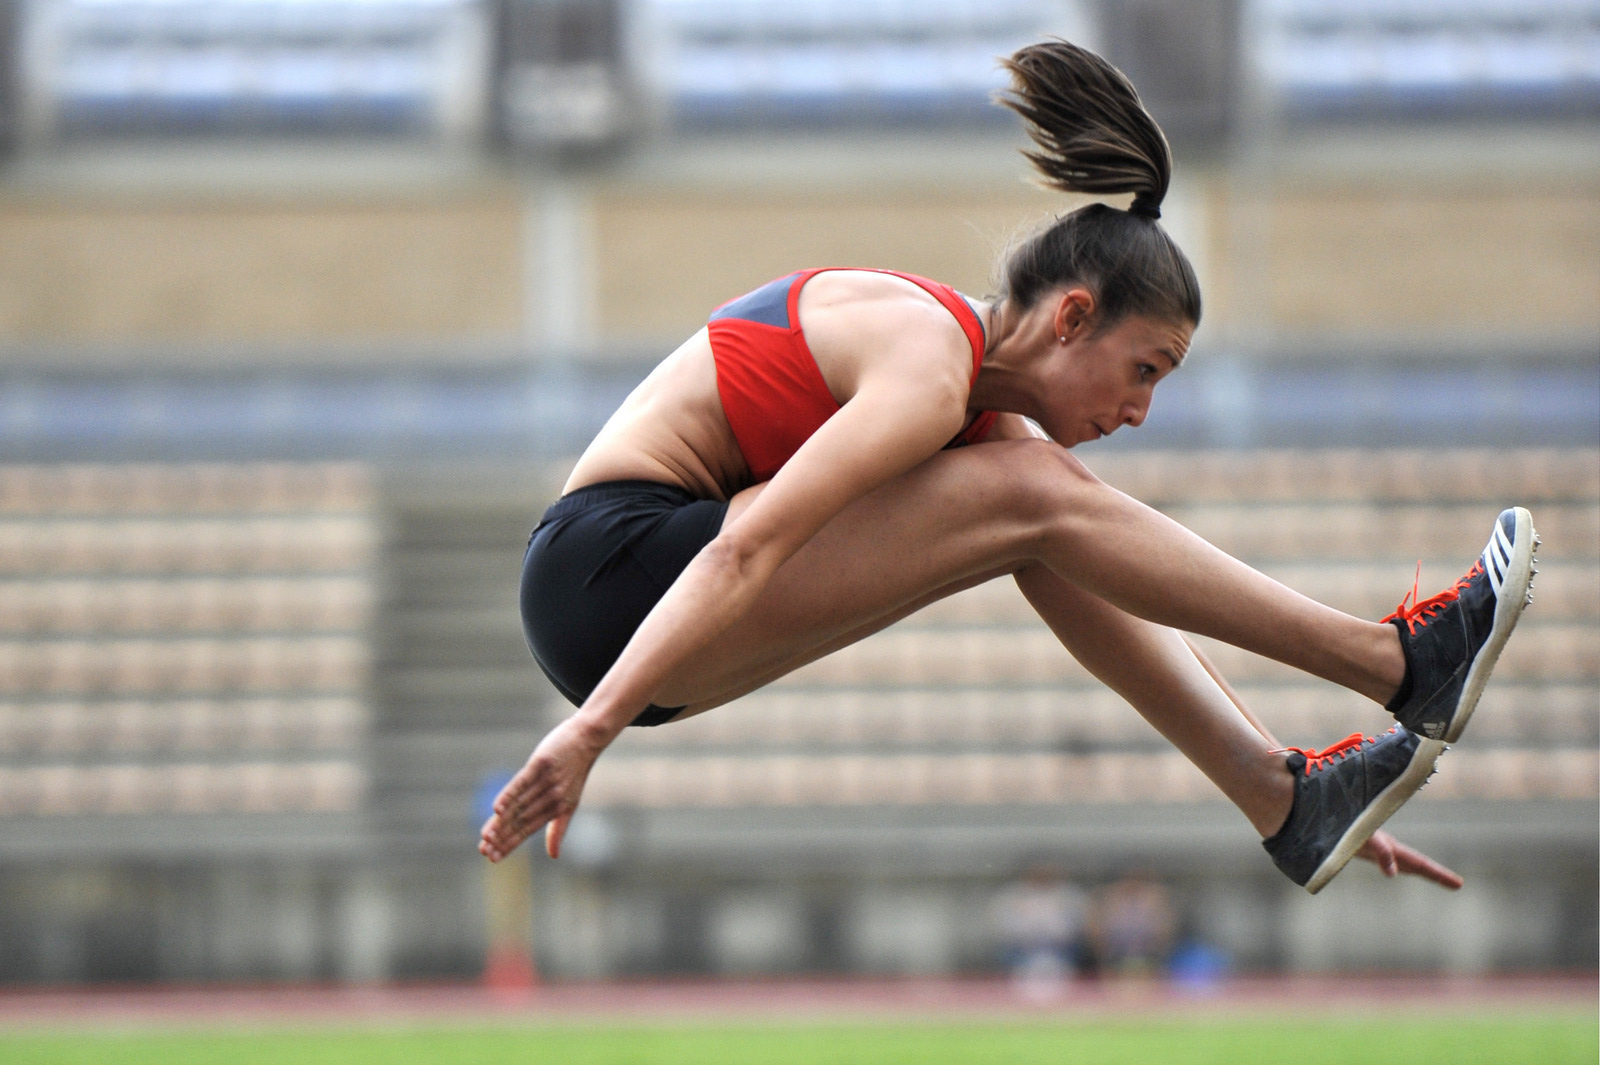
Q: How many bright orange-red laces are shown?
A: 2